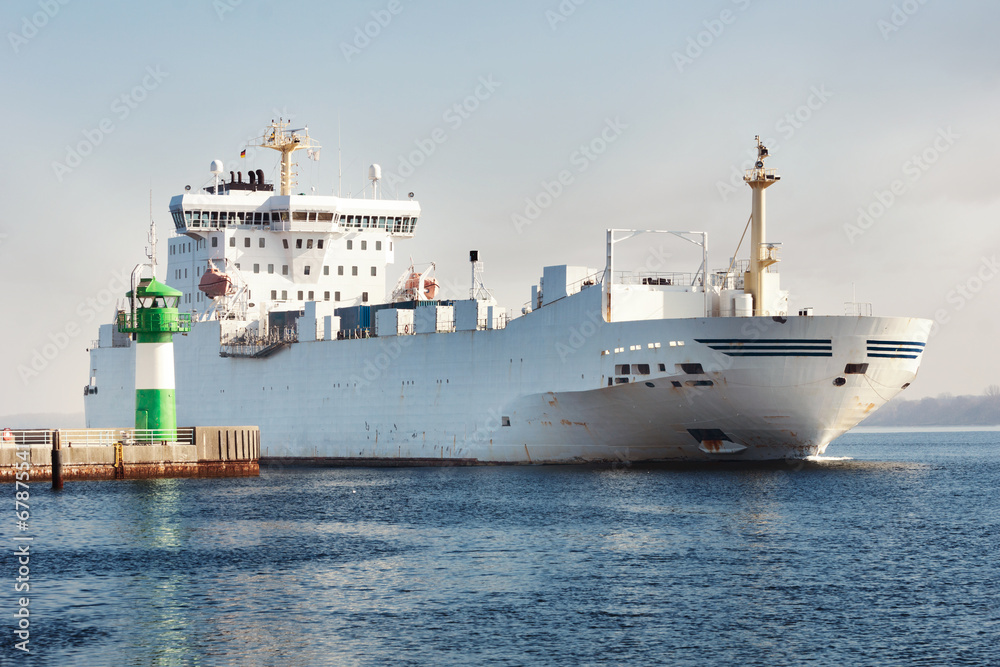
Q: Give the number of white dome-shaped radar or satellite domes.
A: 2